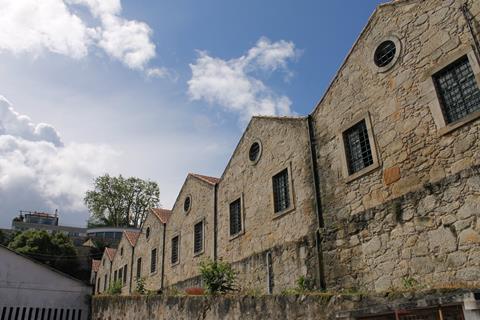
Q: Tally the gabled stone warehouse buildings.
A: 7